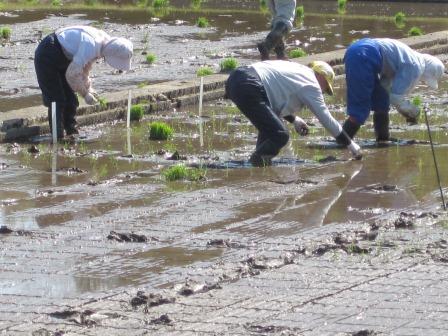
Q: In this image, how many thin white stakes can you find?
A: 3